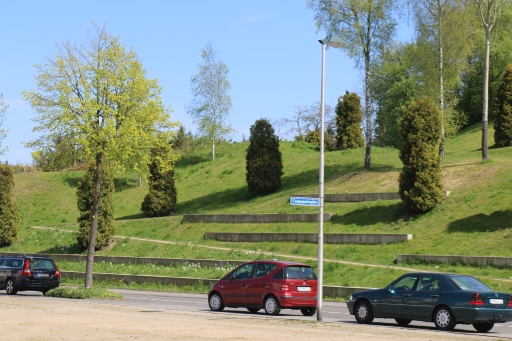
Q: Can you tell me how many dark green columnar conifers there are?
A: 7